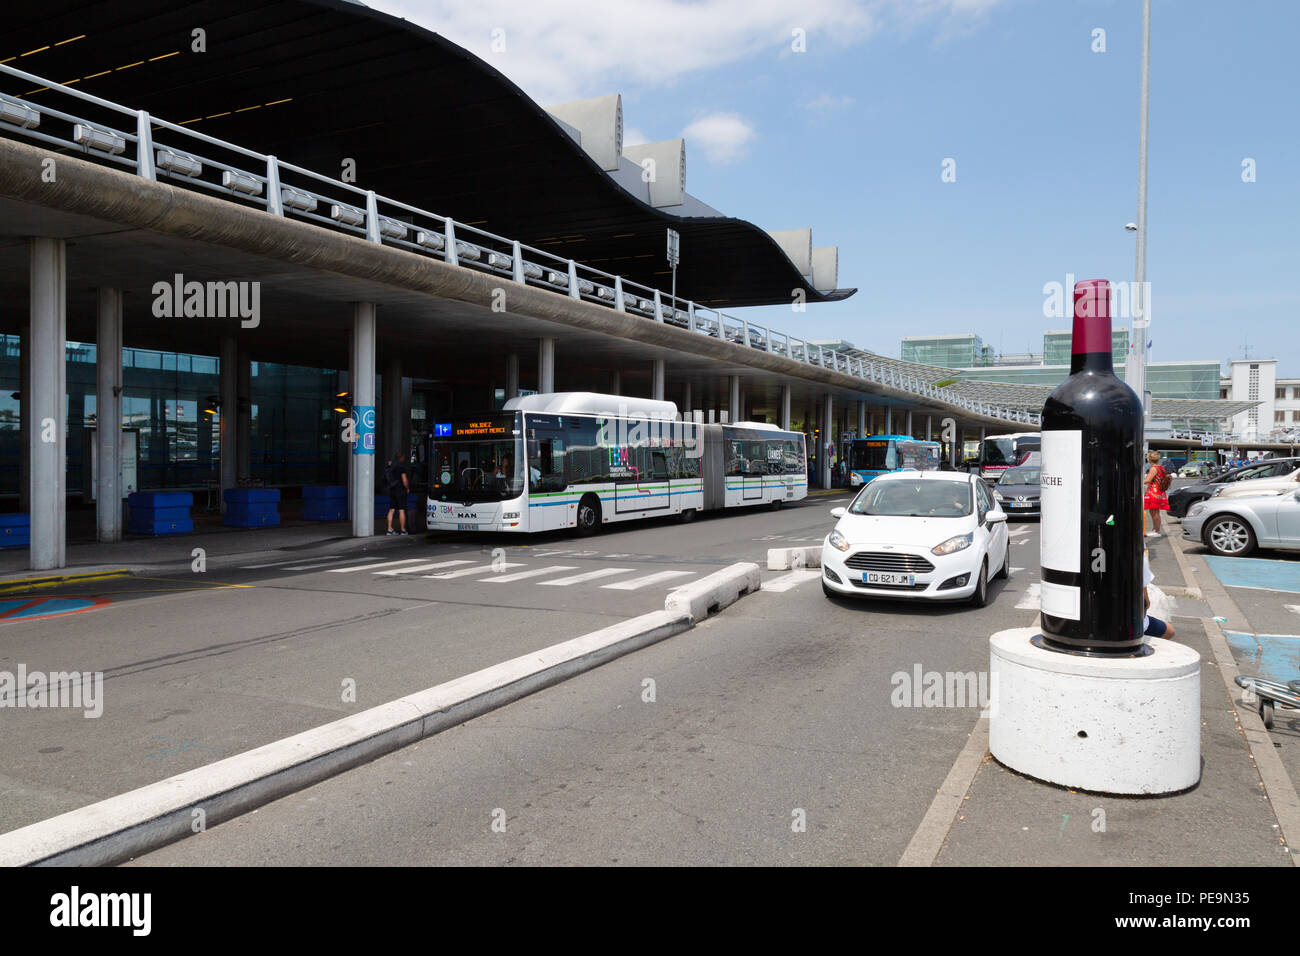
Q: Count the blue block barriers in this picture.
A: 5